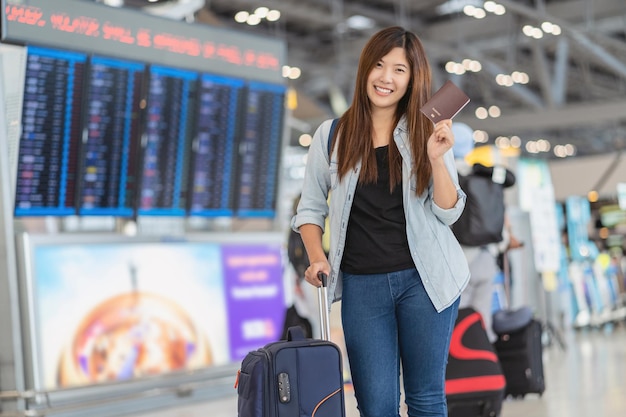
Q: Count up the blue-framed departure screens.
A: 5